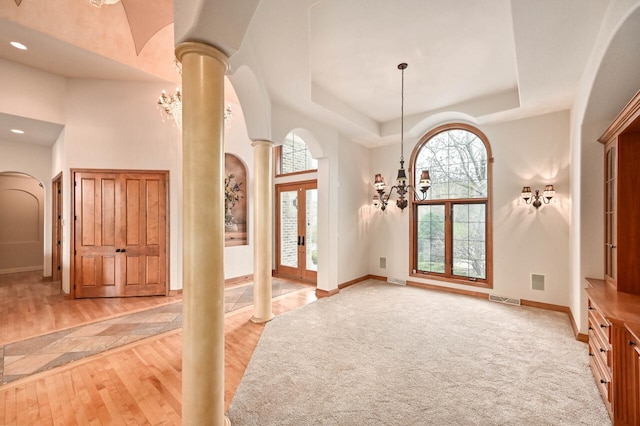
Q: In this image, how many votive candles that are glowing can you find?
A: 0